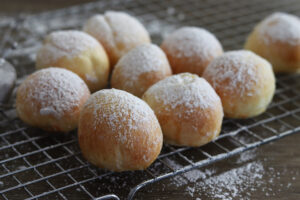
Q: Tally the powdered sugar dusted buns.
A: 9